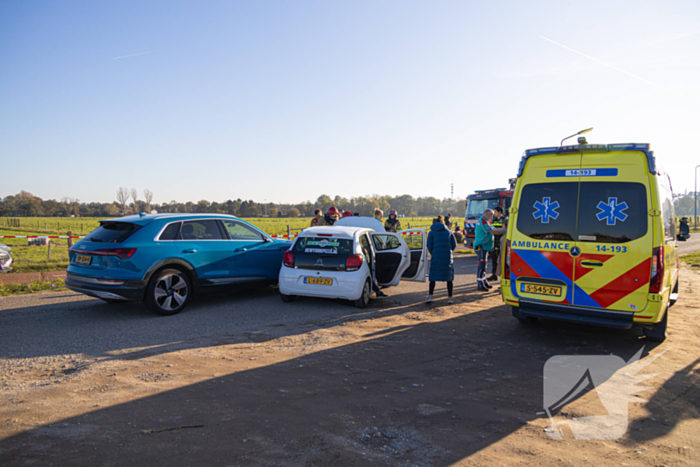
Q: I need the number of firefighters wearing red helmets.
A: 3